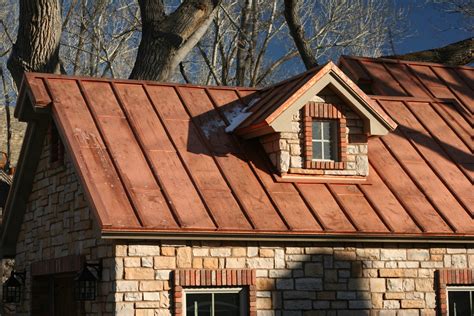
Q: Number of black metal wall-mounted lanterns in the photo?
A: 2